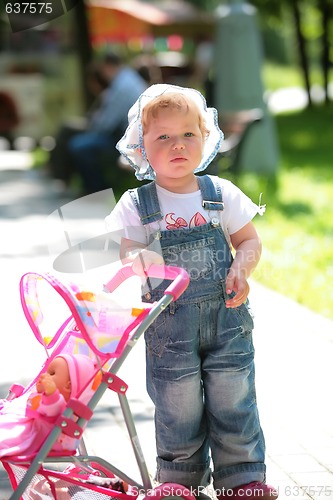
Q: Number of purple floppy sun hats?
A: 0